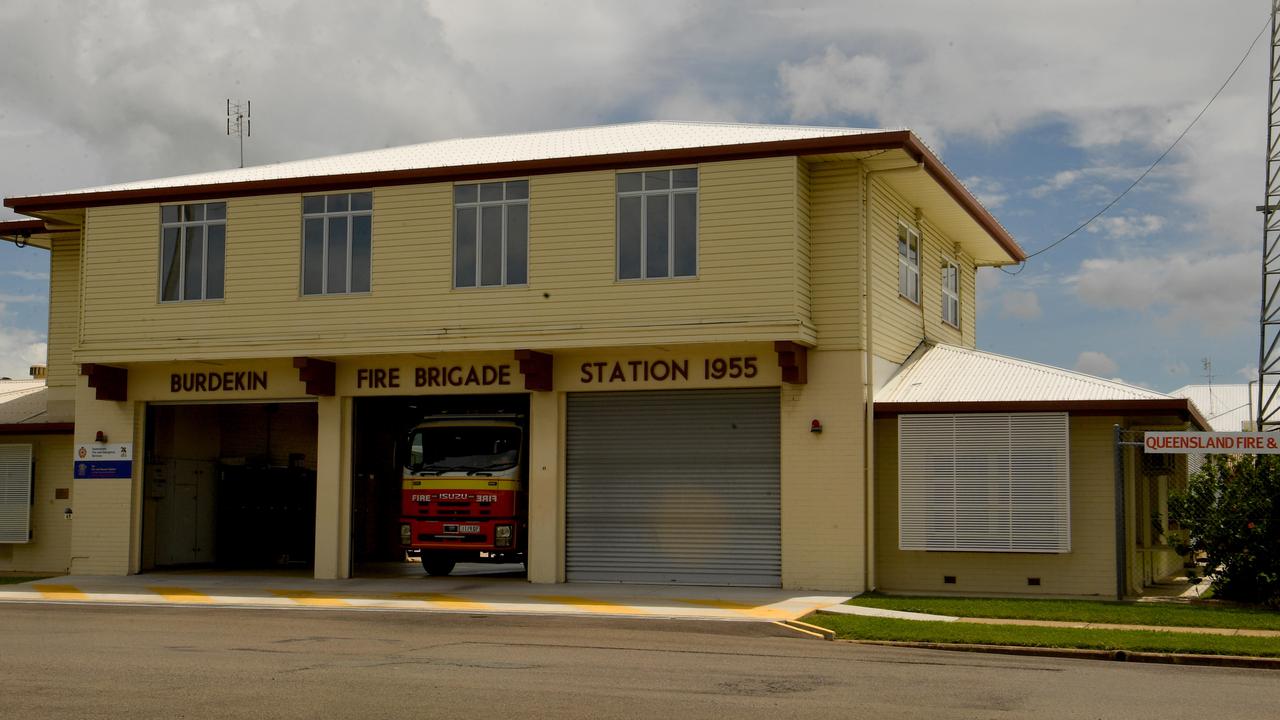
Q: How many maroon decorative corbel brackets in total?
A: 4